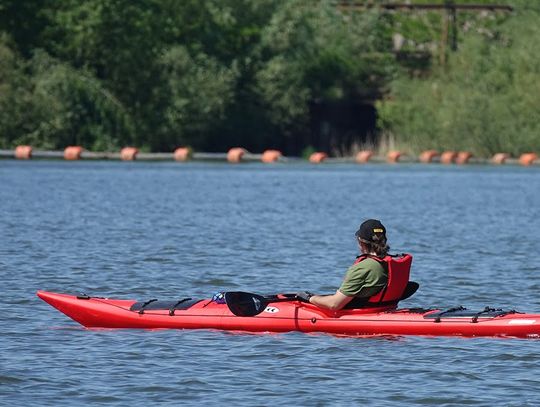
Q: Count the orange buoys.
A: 14